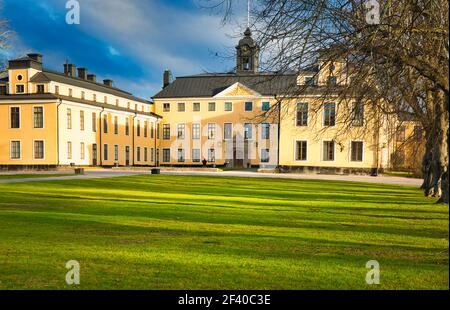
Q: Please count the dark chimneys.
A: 6